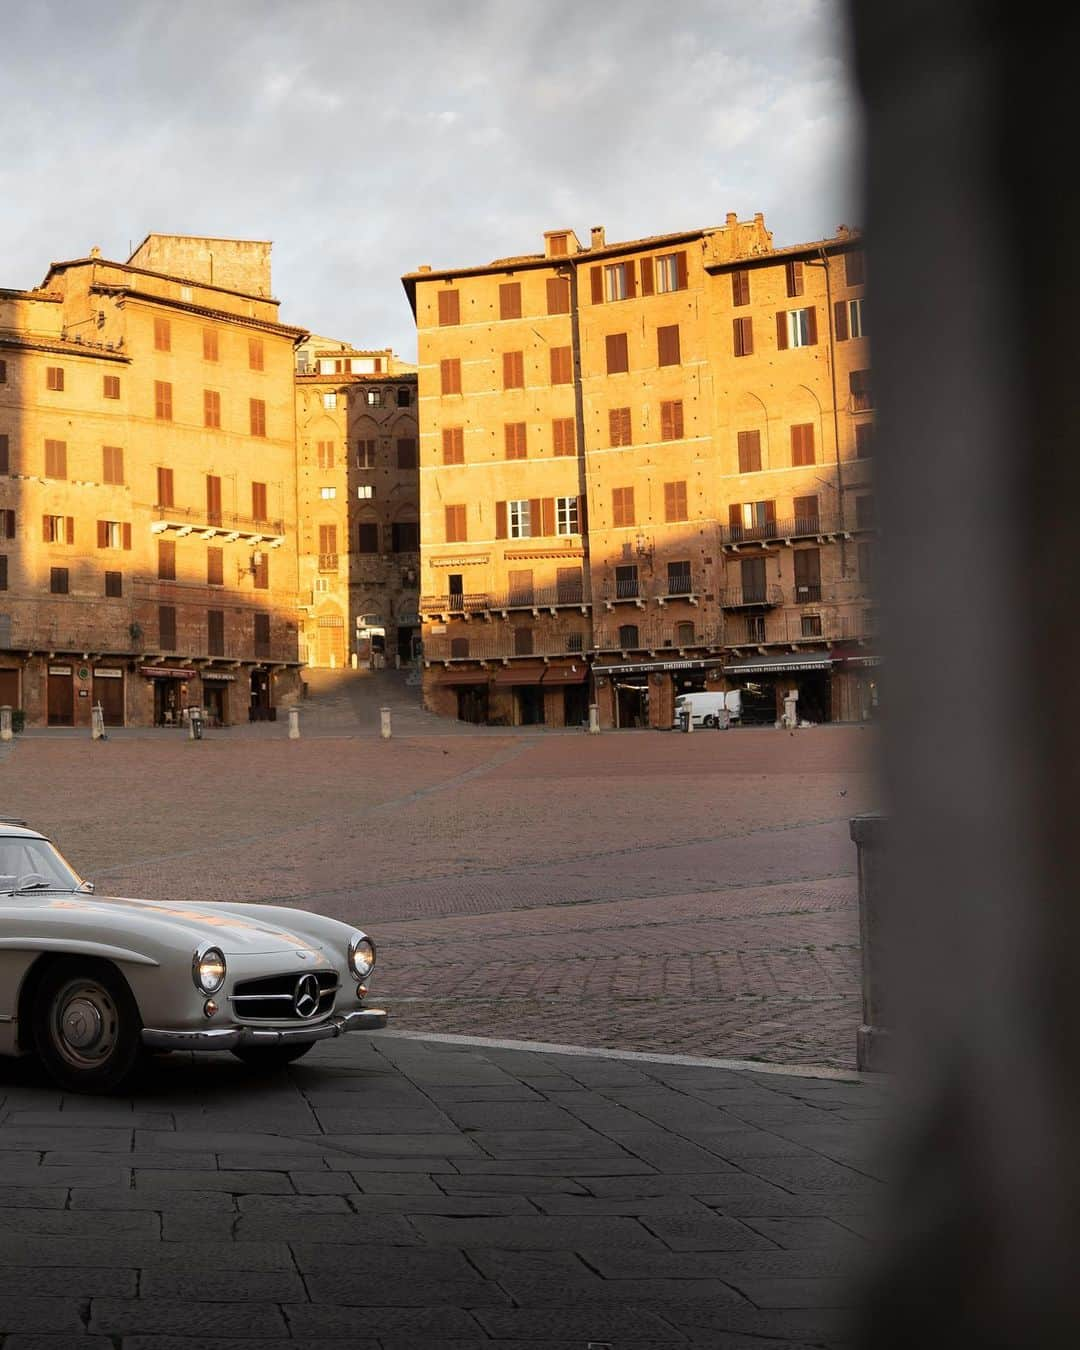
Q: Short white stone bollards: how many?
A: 8